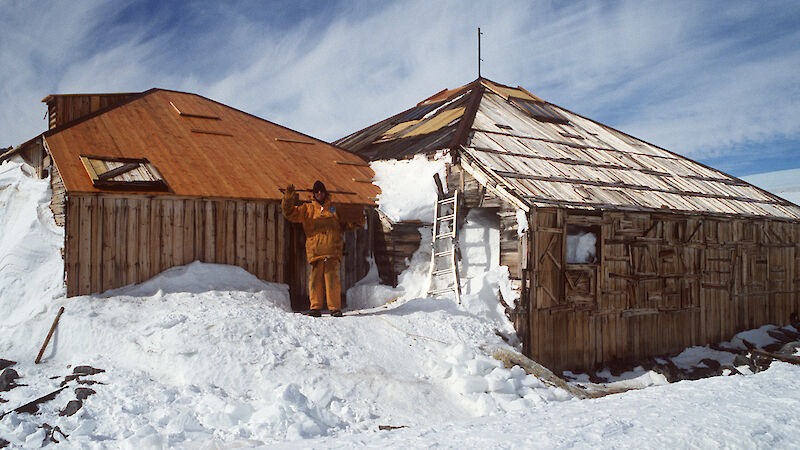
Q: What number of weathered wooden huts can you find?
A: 2